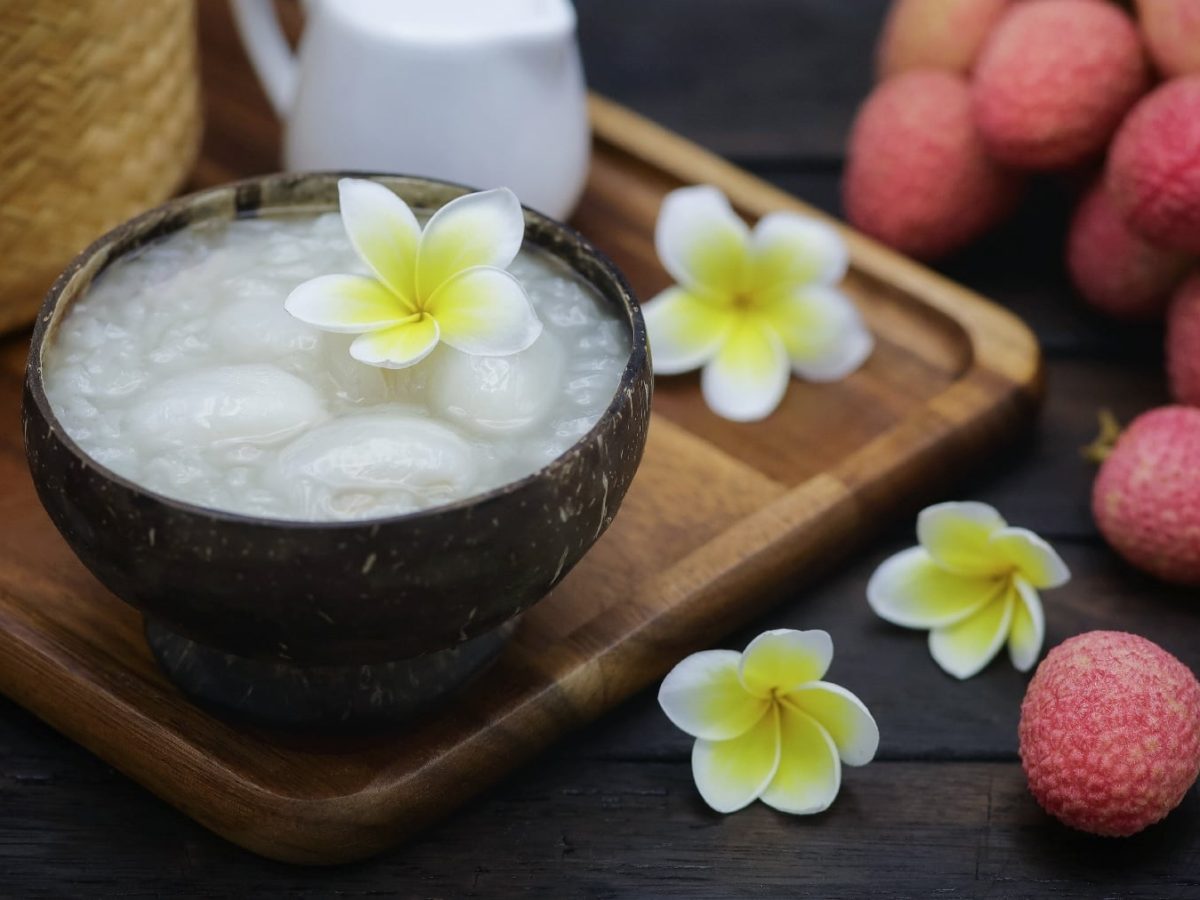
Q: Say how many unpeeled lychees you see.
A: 9